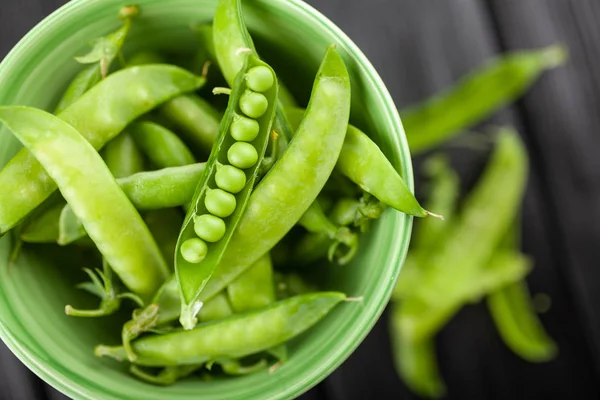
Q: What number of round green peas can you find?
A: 8